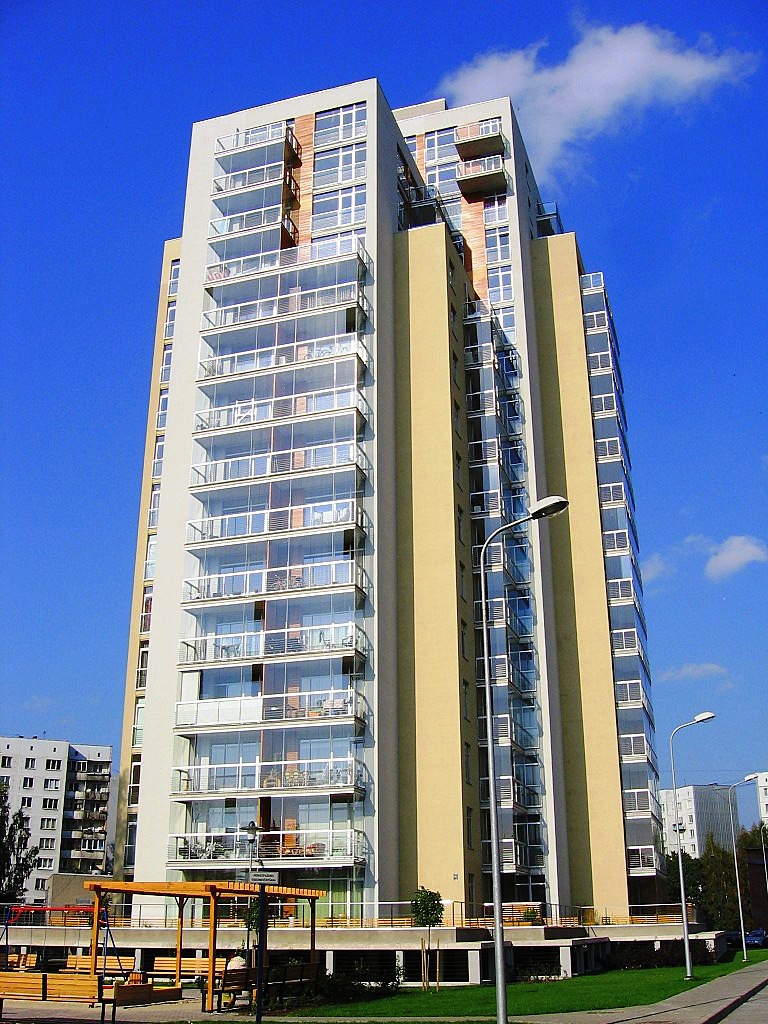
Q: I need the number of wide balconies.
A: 11